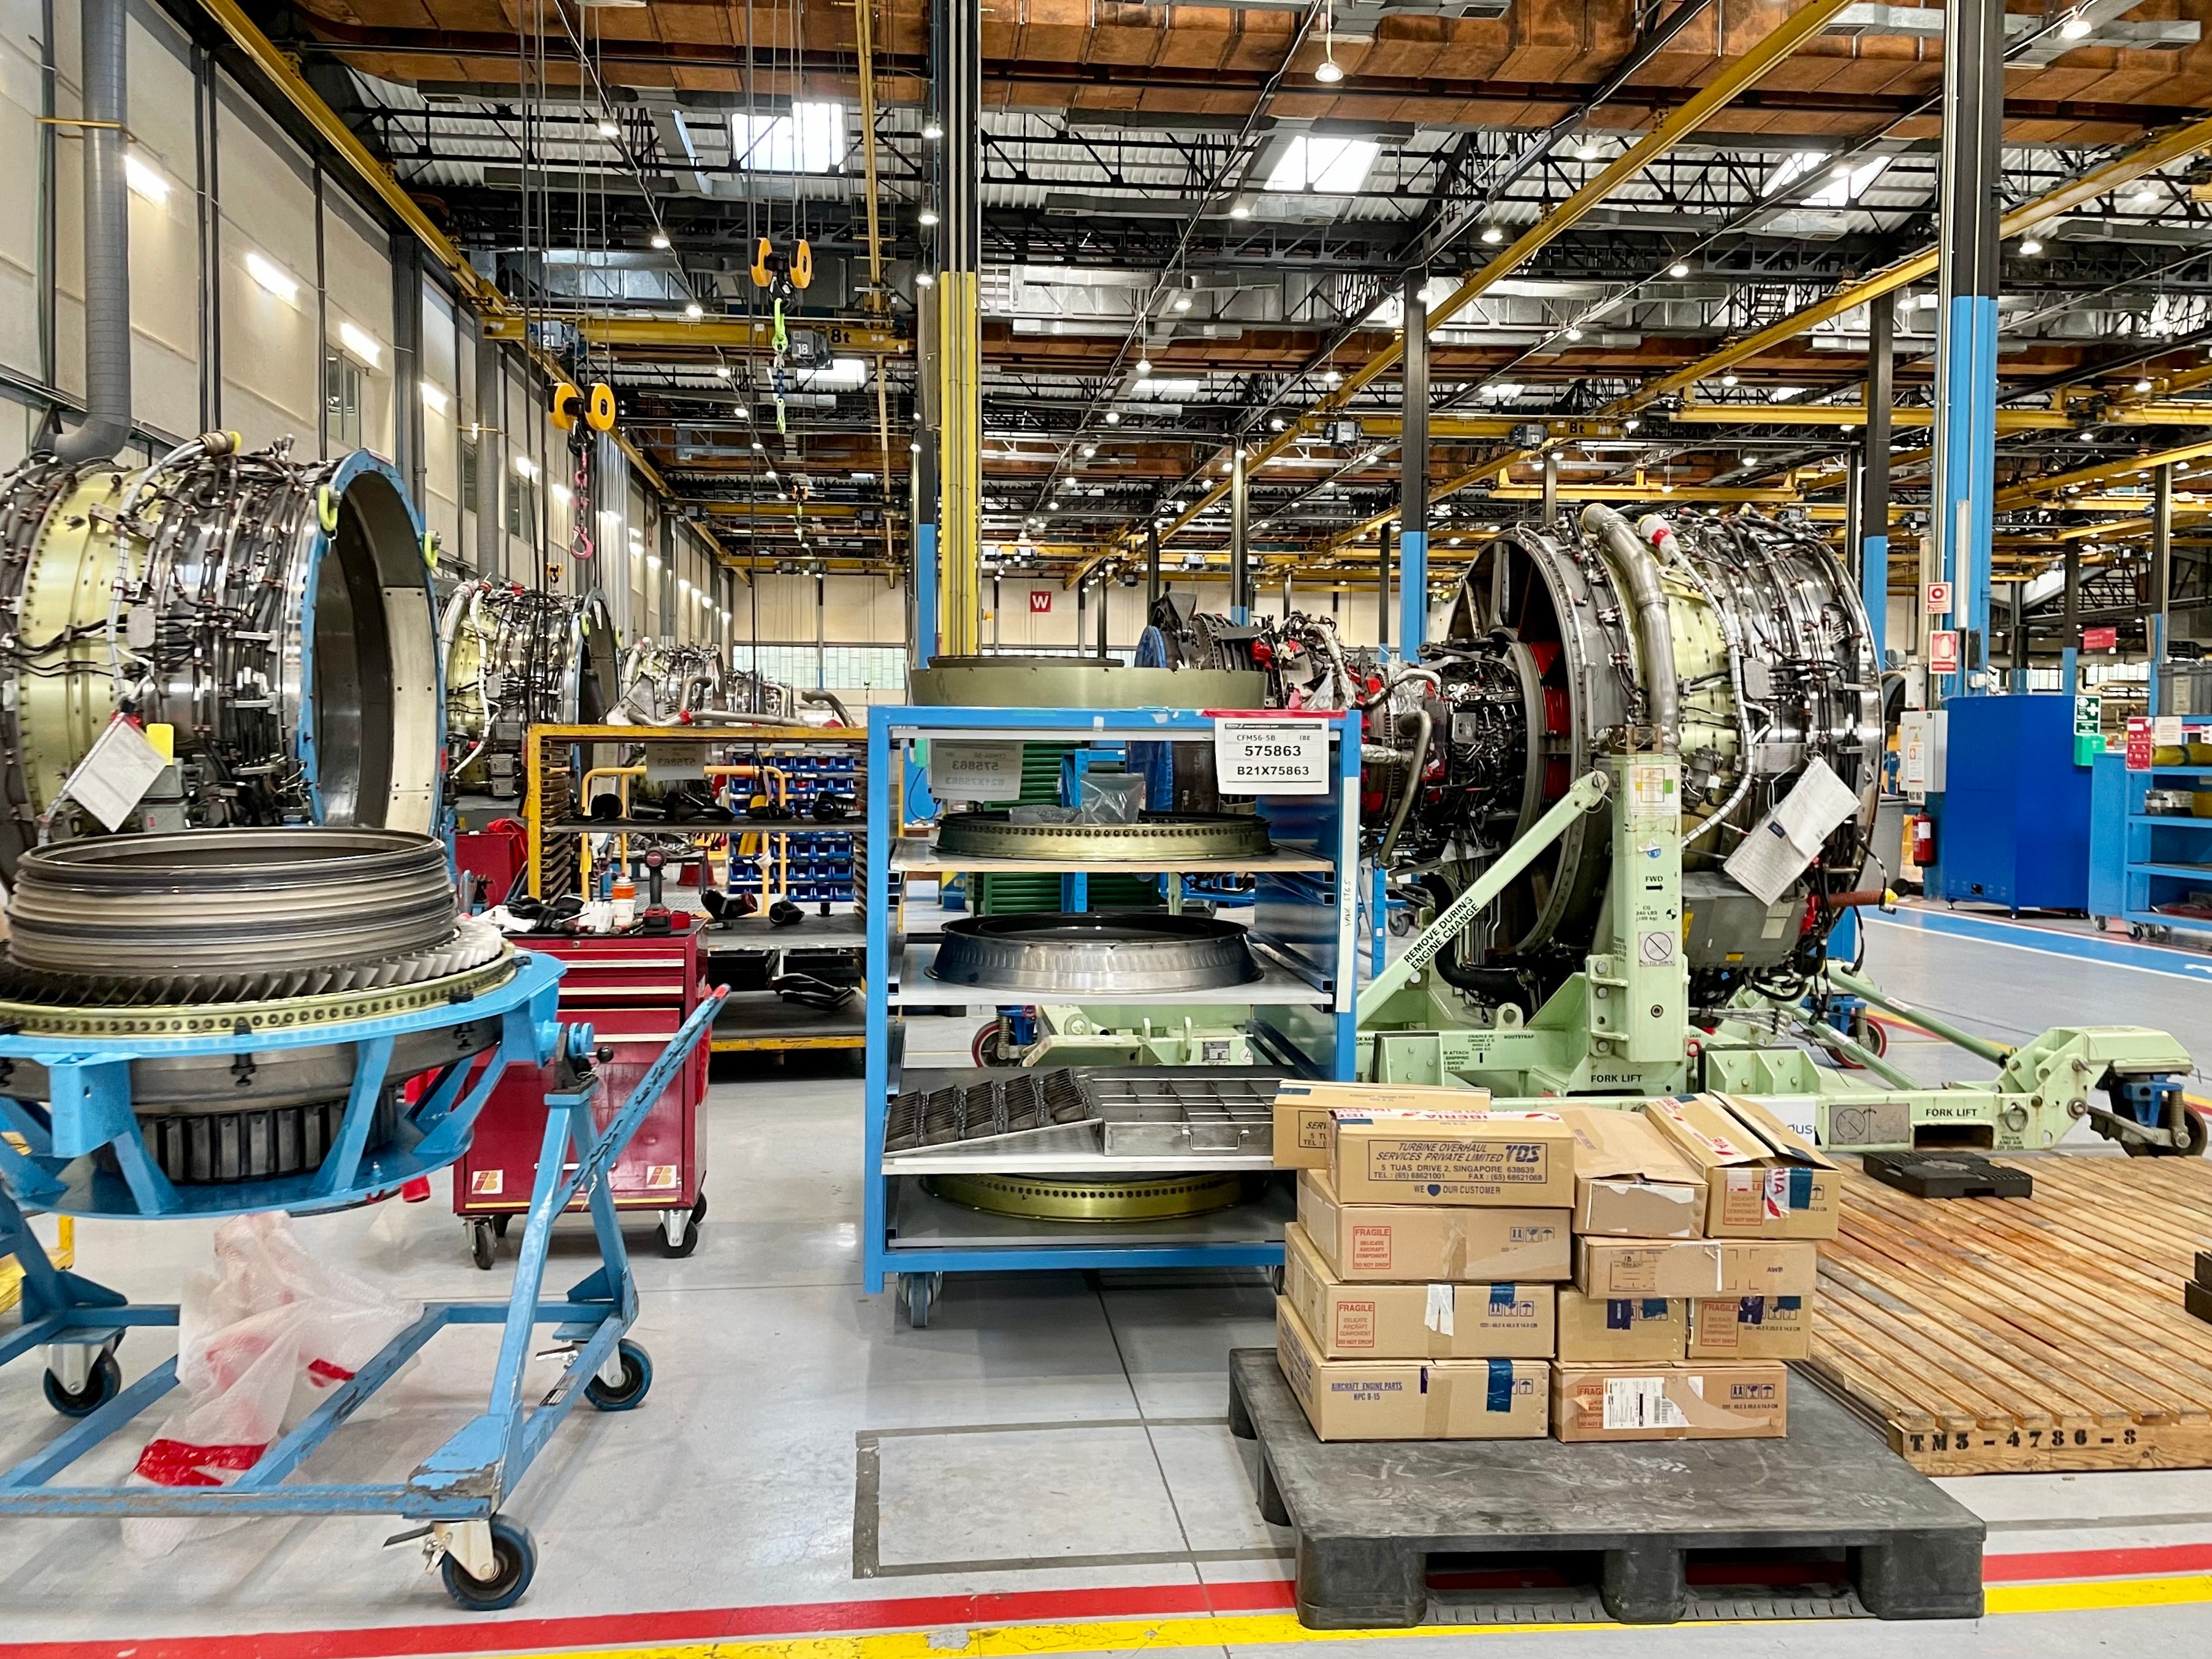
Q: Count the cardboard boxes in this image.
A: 11